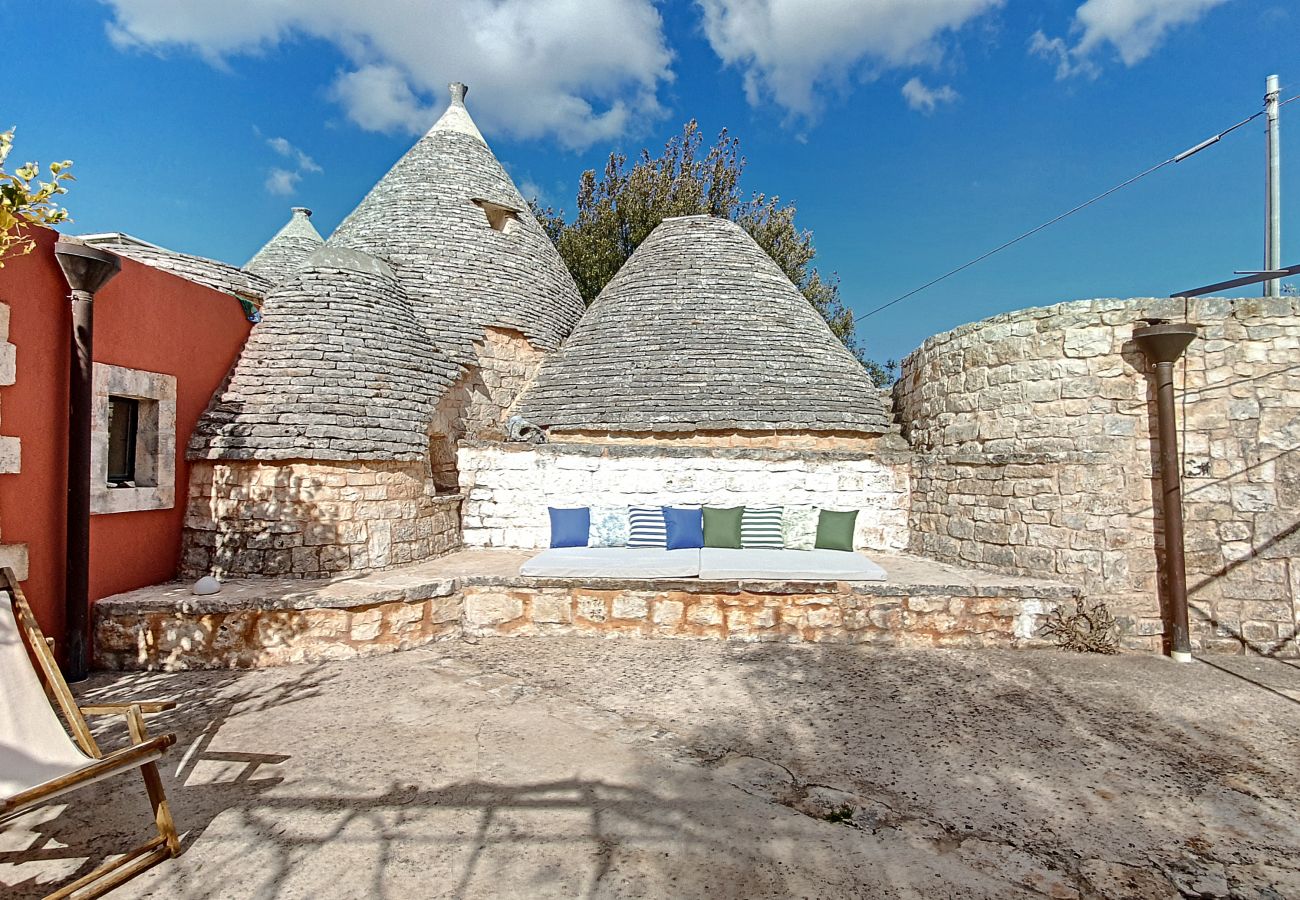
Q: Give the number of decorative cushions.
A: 8